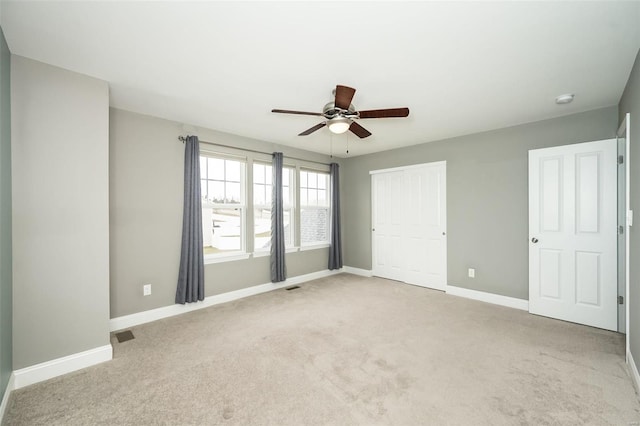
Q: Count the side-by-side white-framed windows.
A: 3